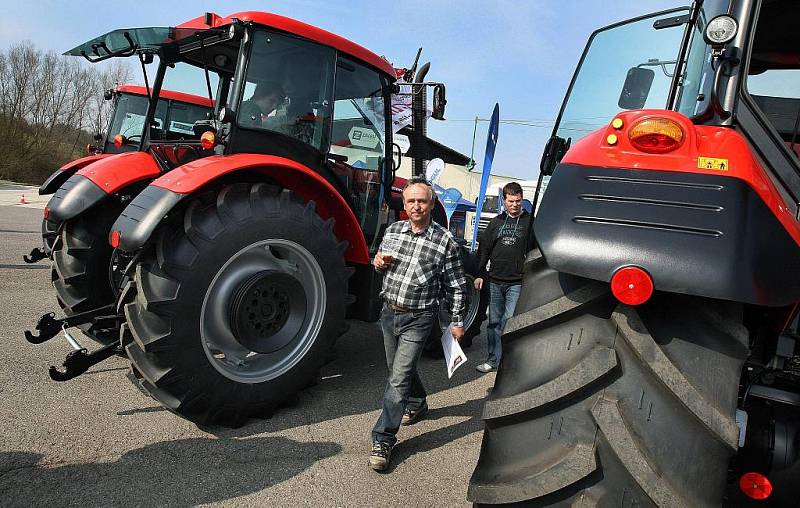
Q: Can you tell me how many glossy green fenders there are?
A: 0